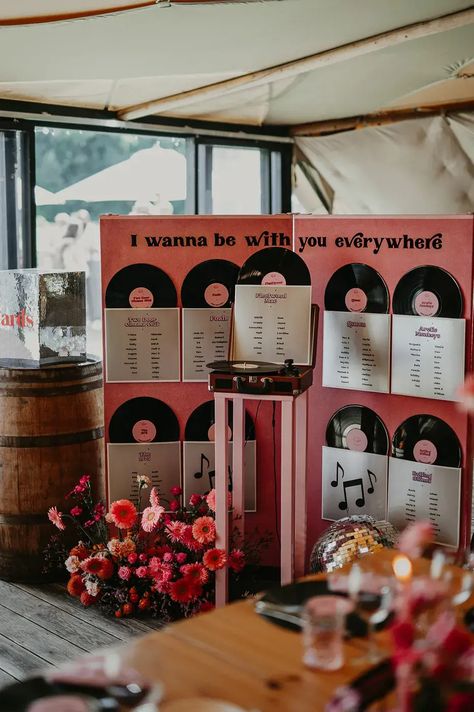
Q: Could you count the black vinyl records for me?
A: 10